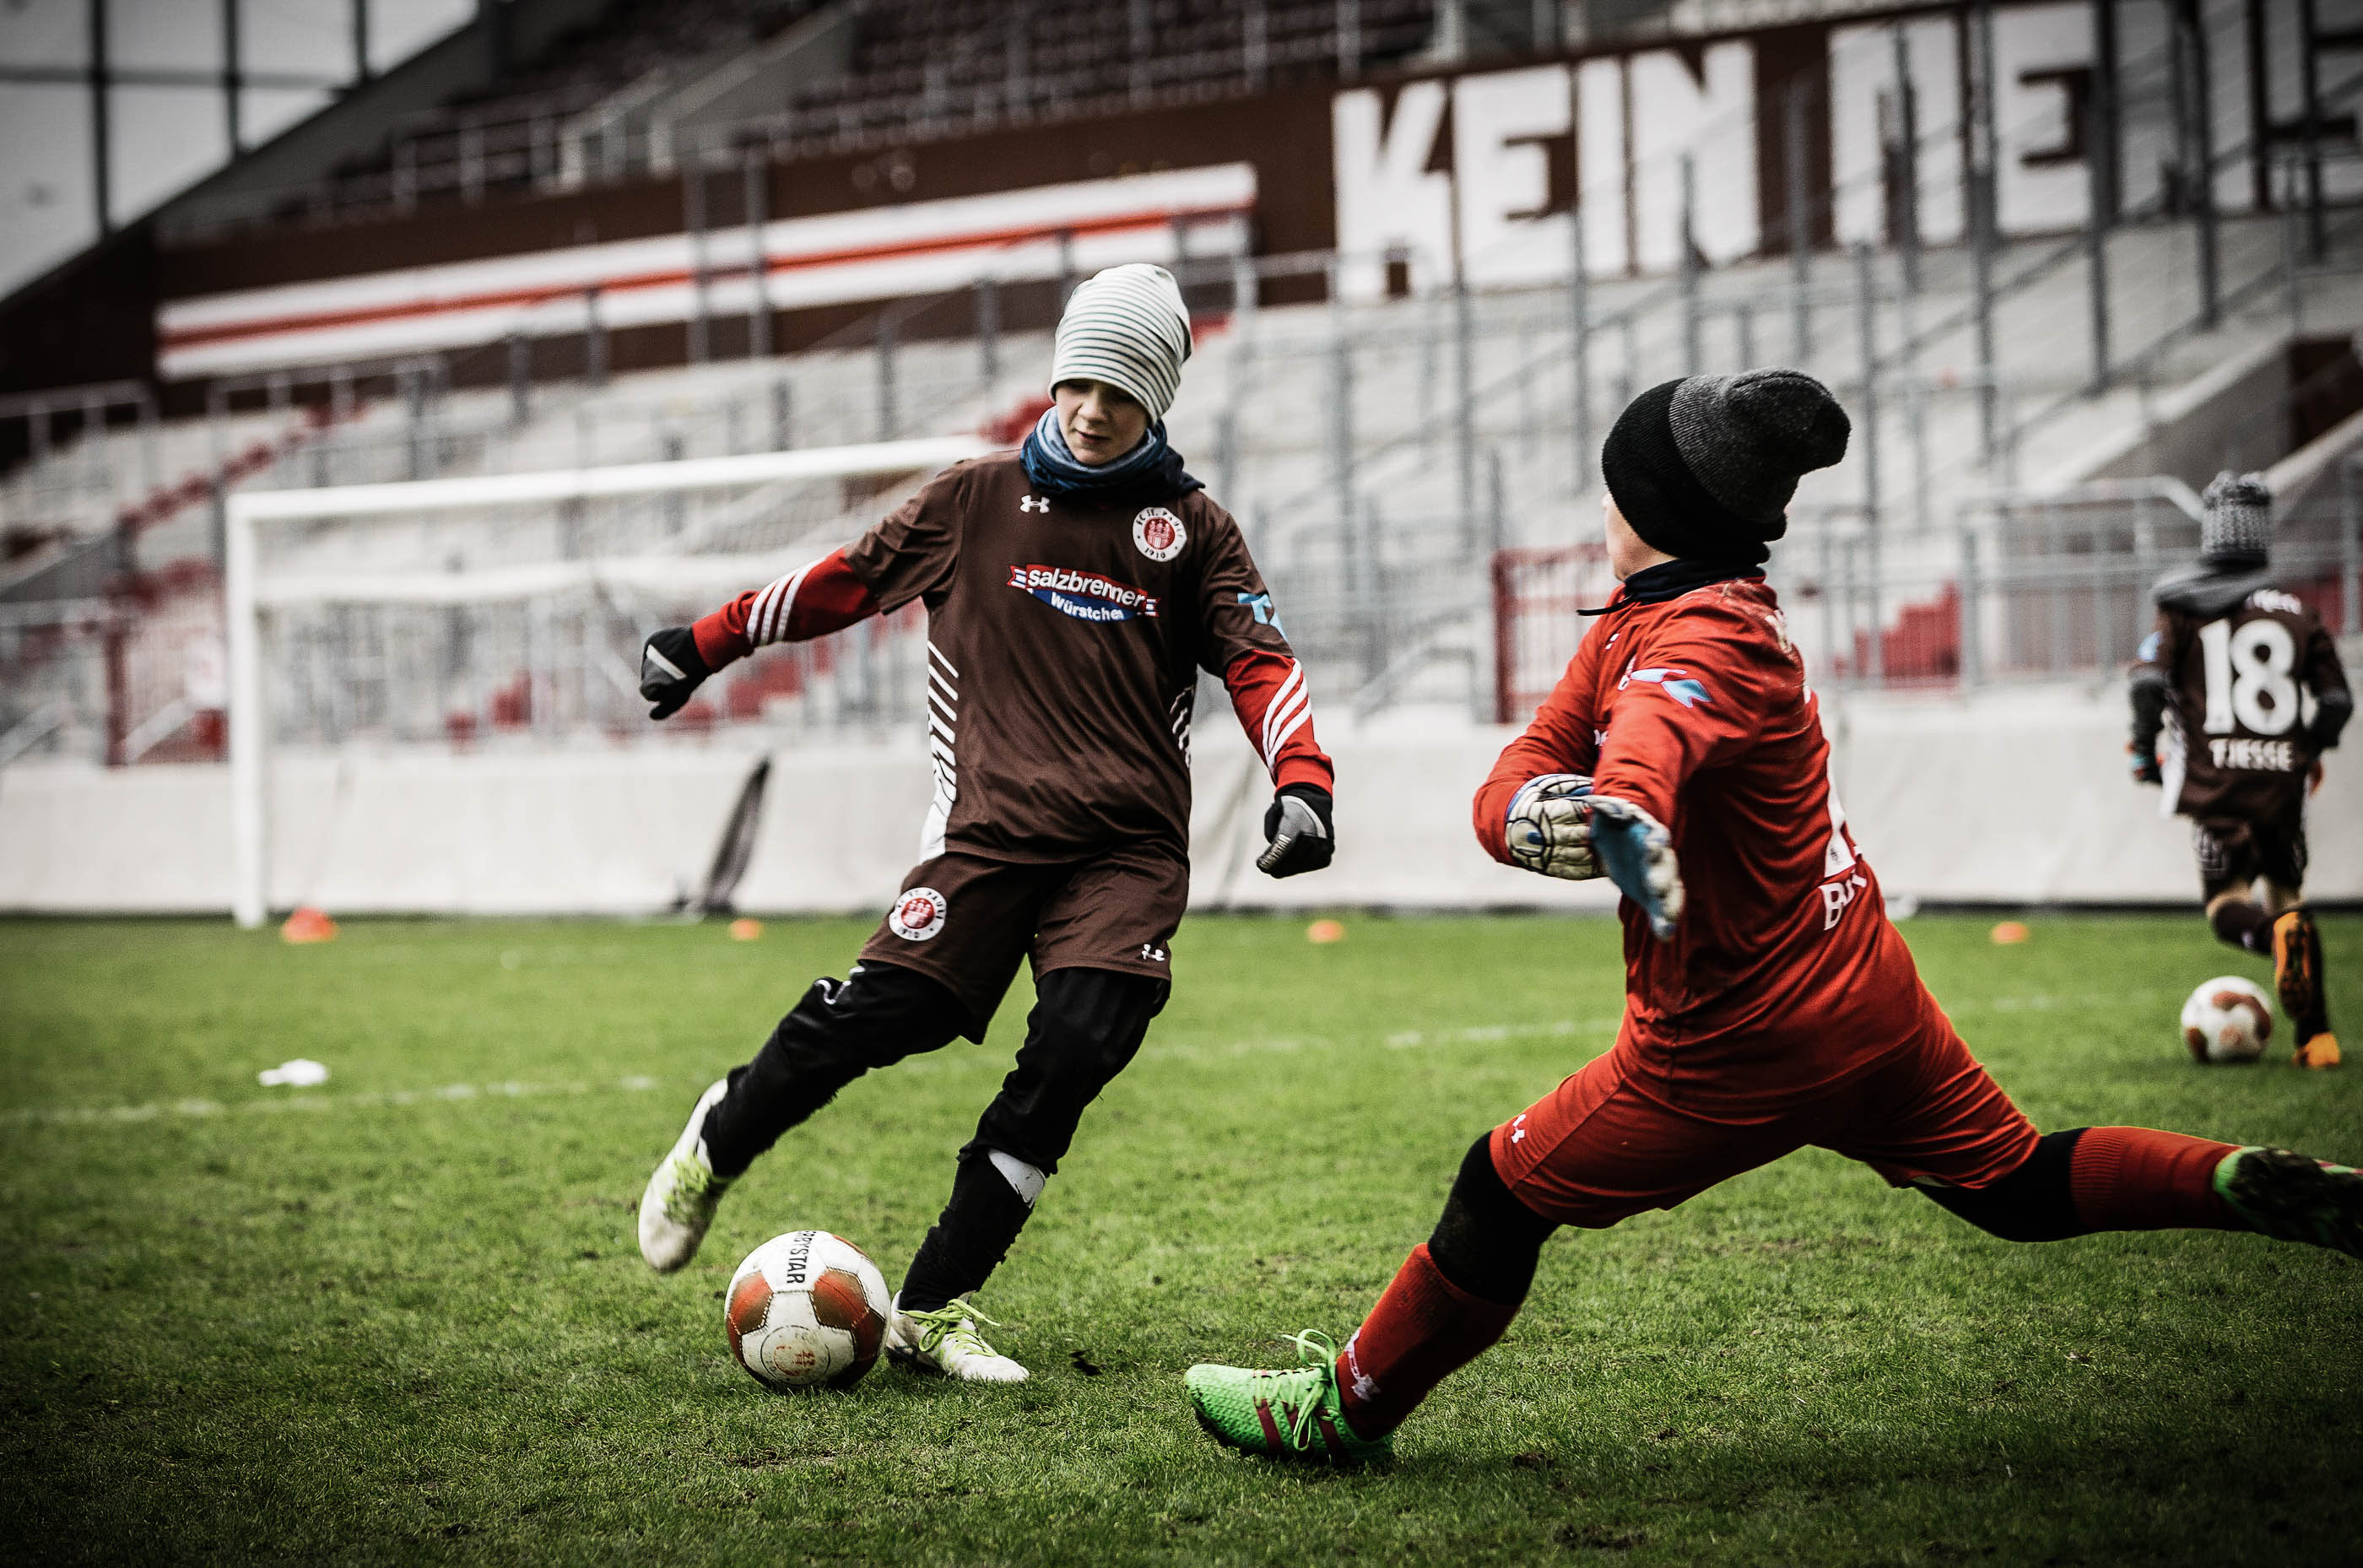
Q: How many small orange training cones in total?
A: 4